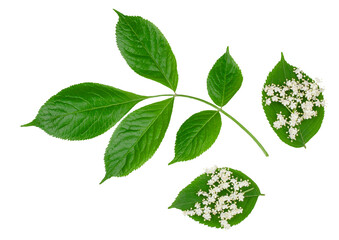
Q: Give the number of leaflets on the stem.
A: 5